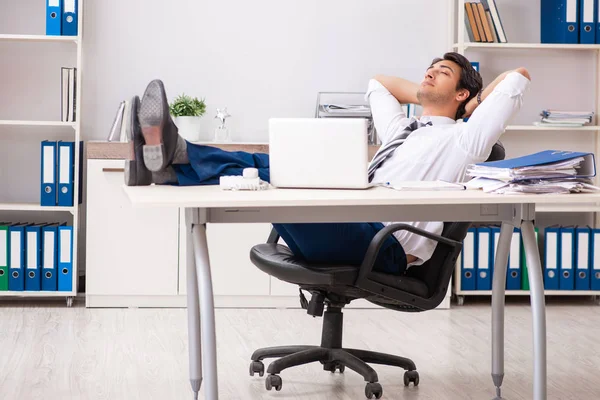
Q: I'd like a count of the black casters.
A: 5